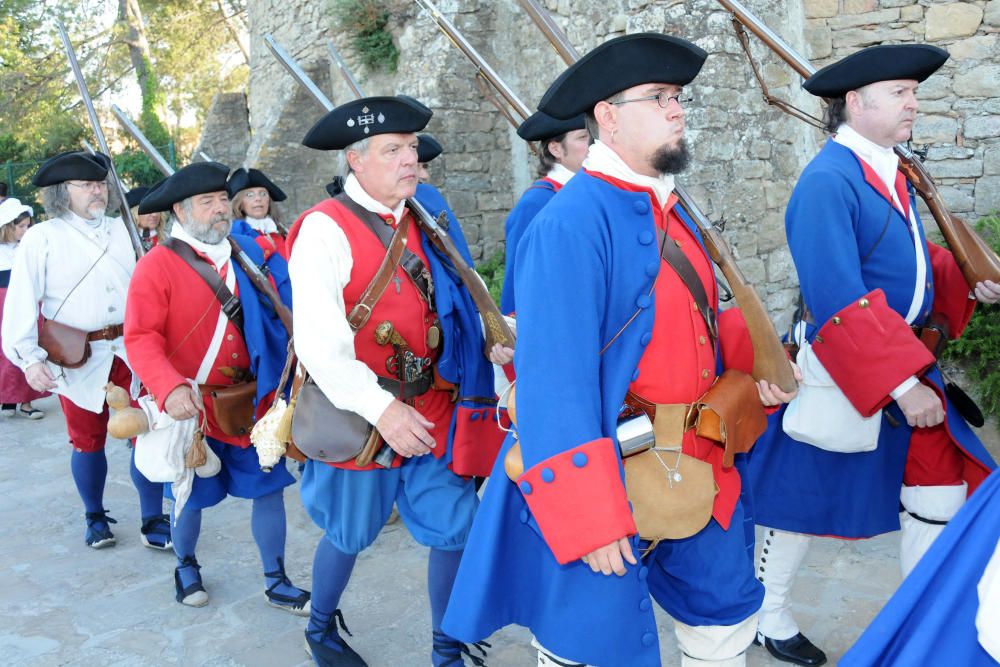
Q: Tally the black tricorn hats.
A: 9